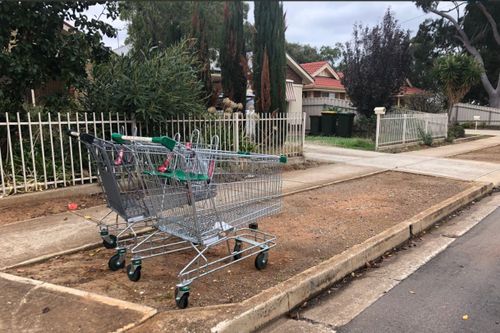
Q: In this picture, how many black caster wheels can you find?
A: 6